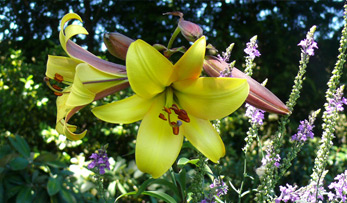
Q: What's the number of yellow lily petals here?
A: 12